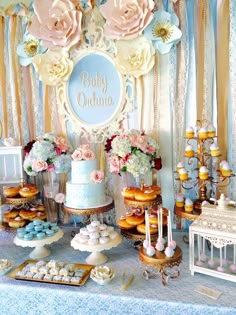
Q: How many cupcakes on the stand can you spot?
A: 12